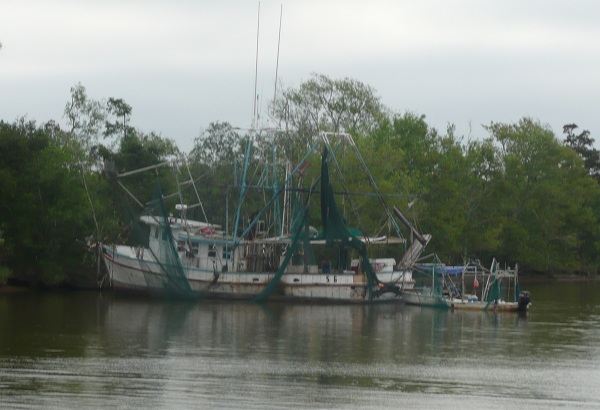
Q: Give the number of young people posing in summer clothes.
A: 0